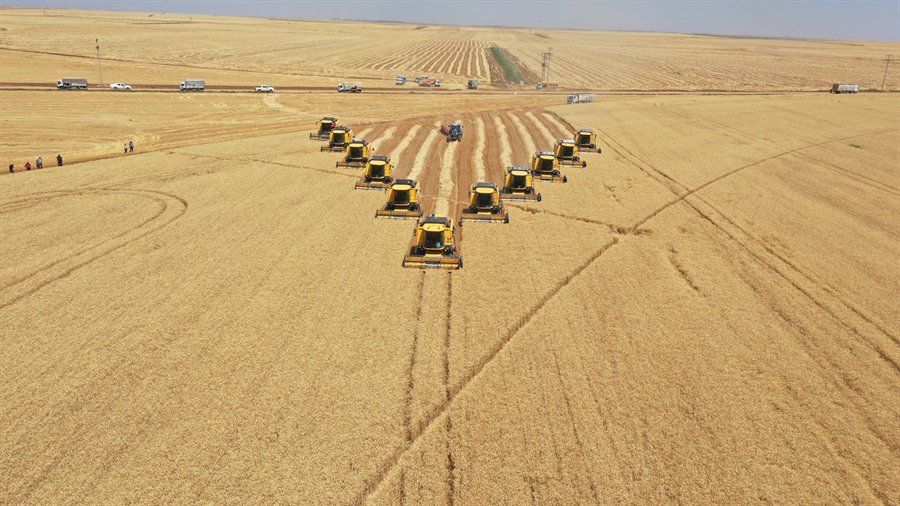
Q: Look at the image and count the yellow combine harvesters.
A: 11